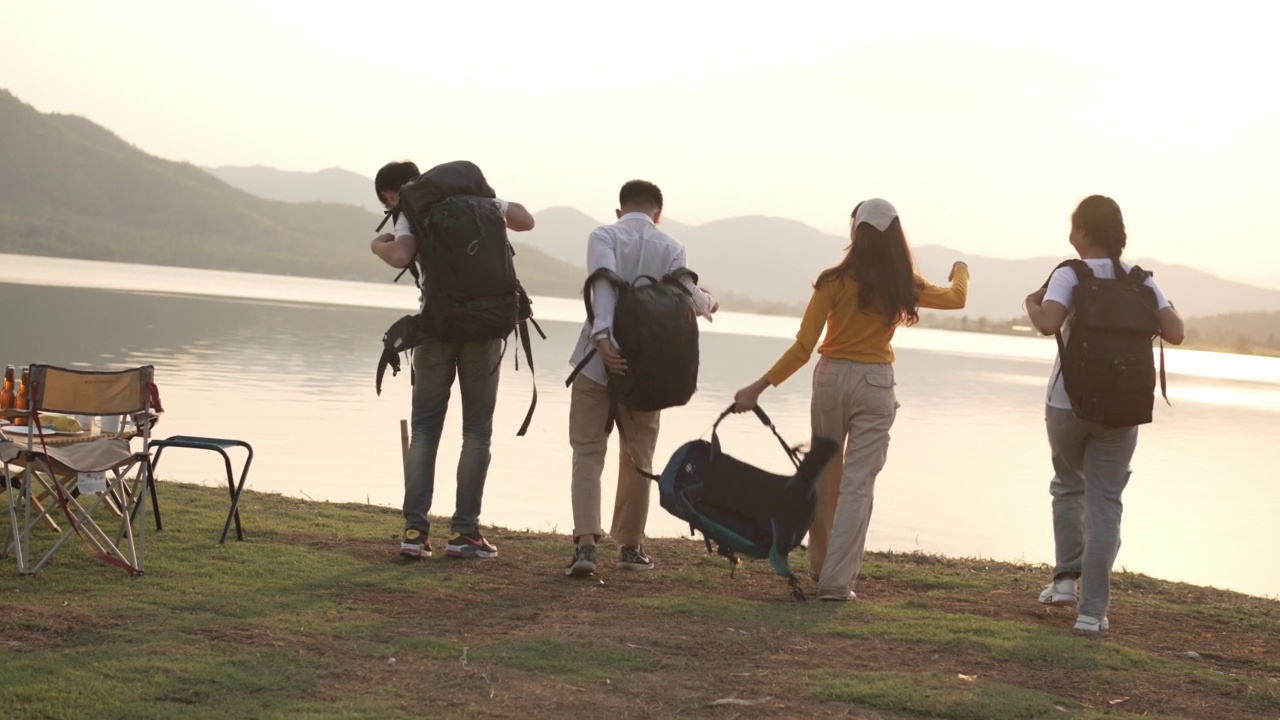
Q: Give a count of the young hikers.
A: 4